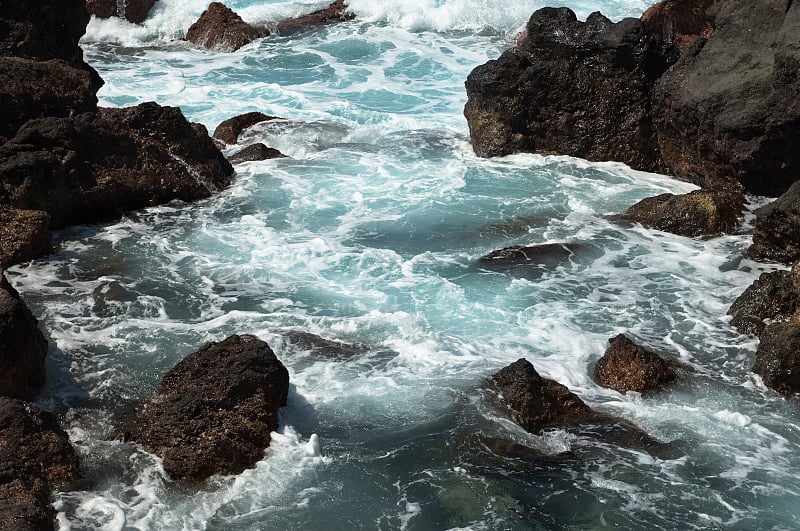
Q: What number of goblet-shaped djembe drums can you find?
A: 0